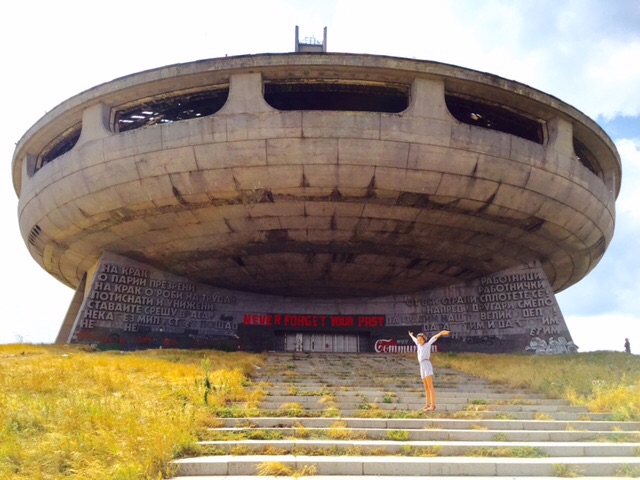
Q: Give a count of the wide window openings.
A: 5